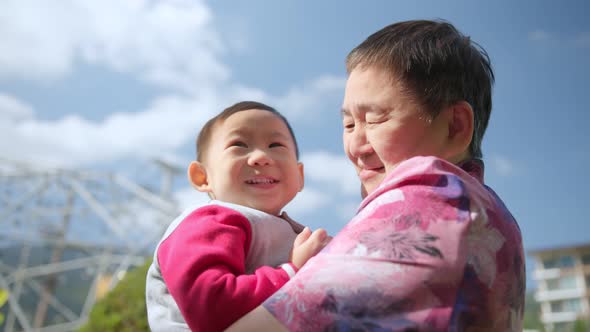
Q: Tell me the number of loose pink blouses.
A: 1